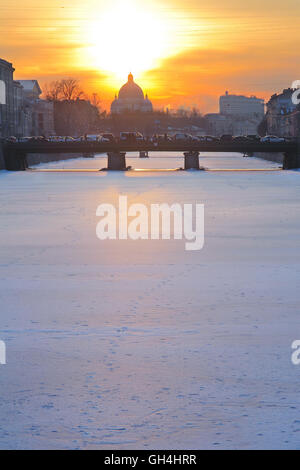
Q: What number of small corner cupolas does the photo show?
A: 2